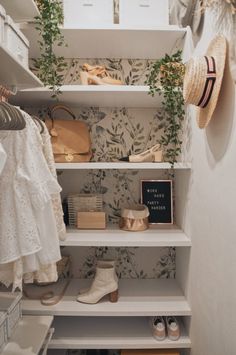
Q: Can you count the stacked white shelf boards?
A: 6